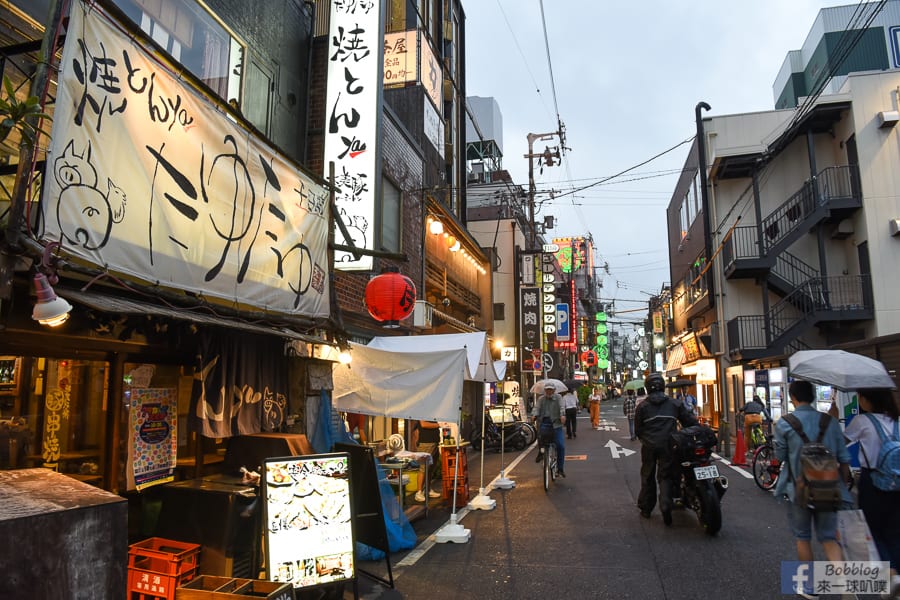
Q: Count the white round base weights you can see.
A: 3